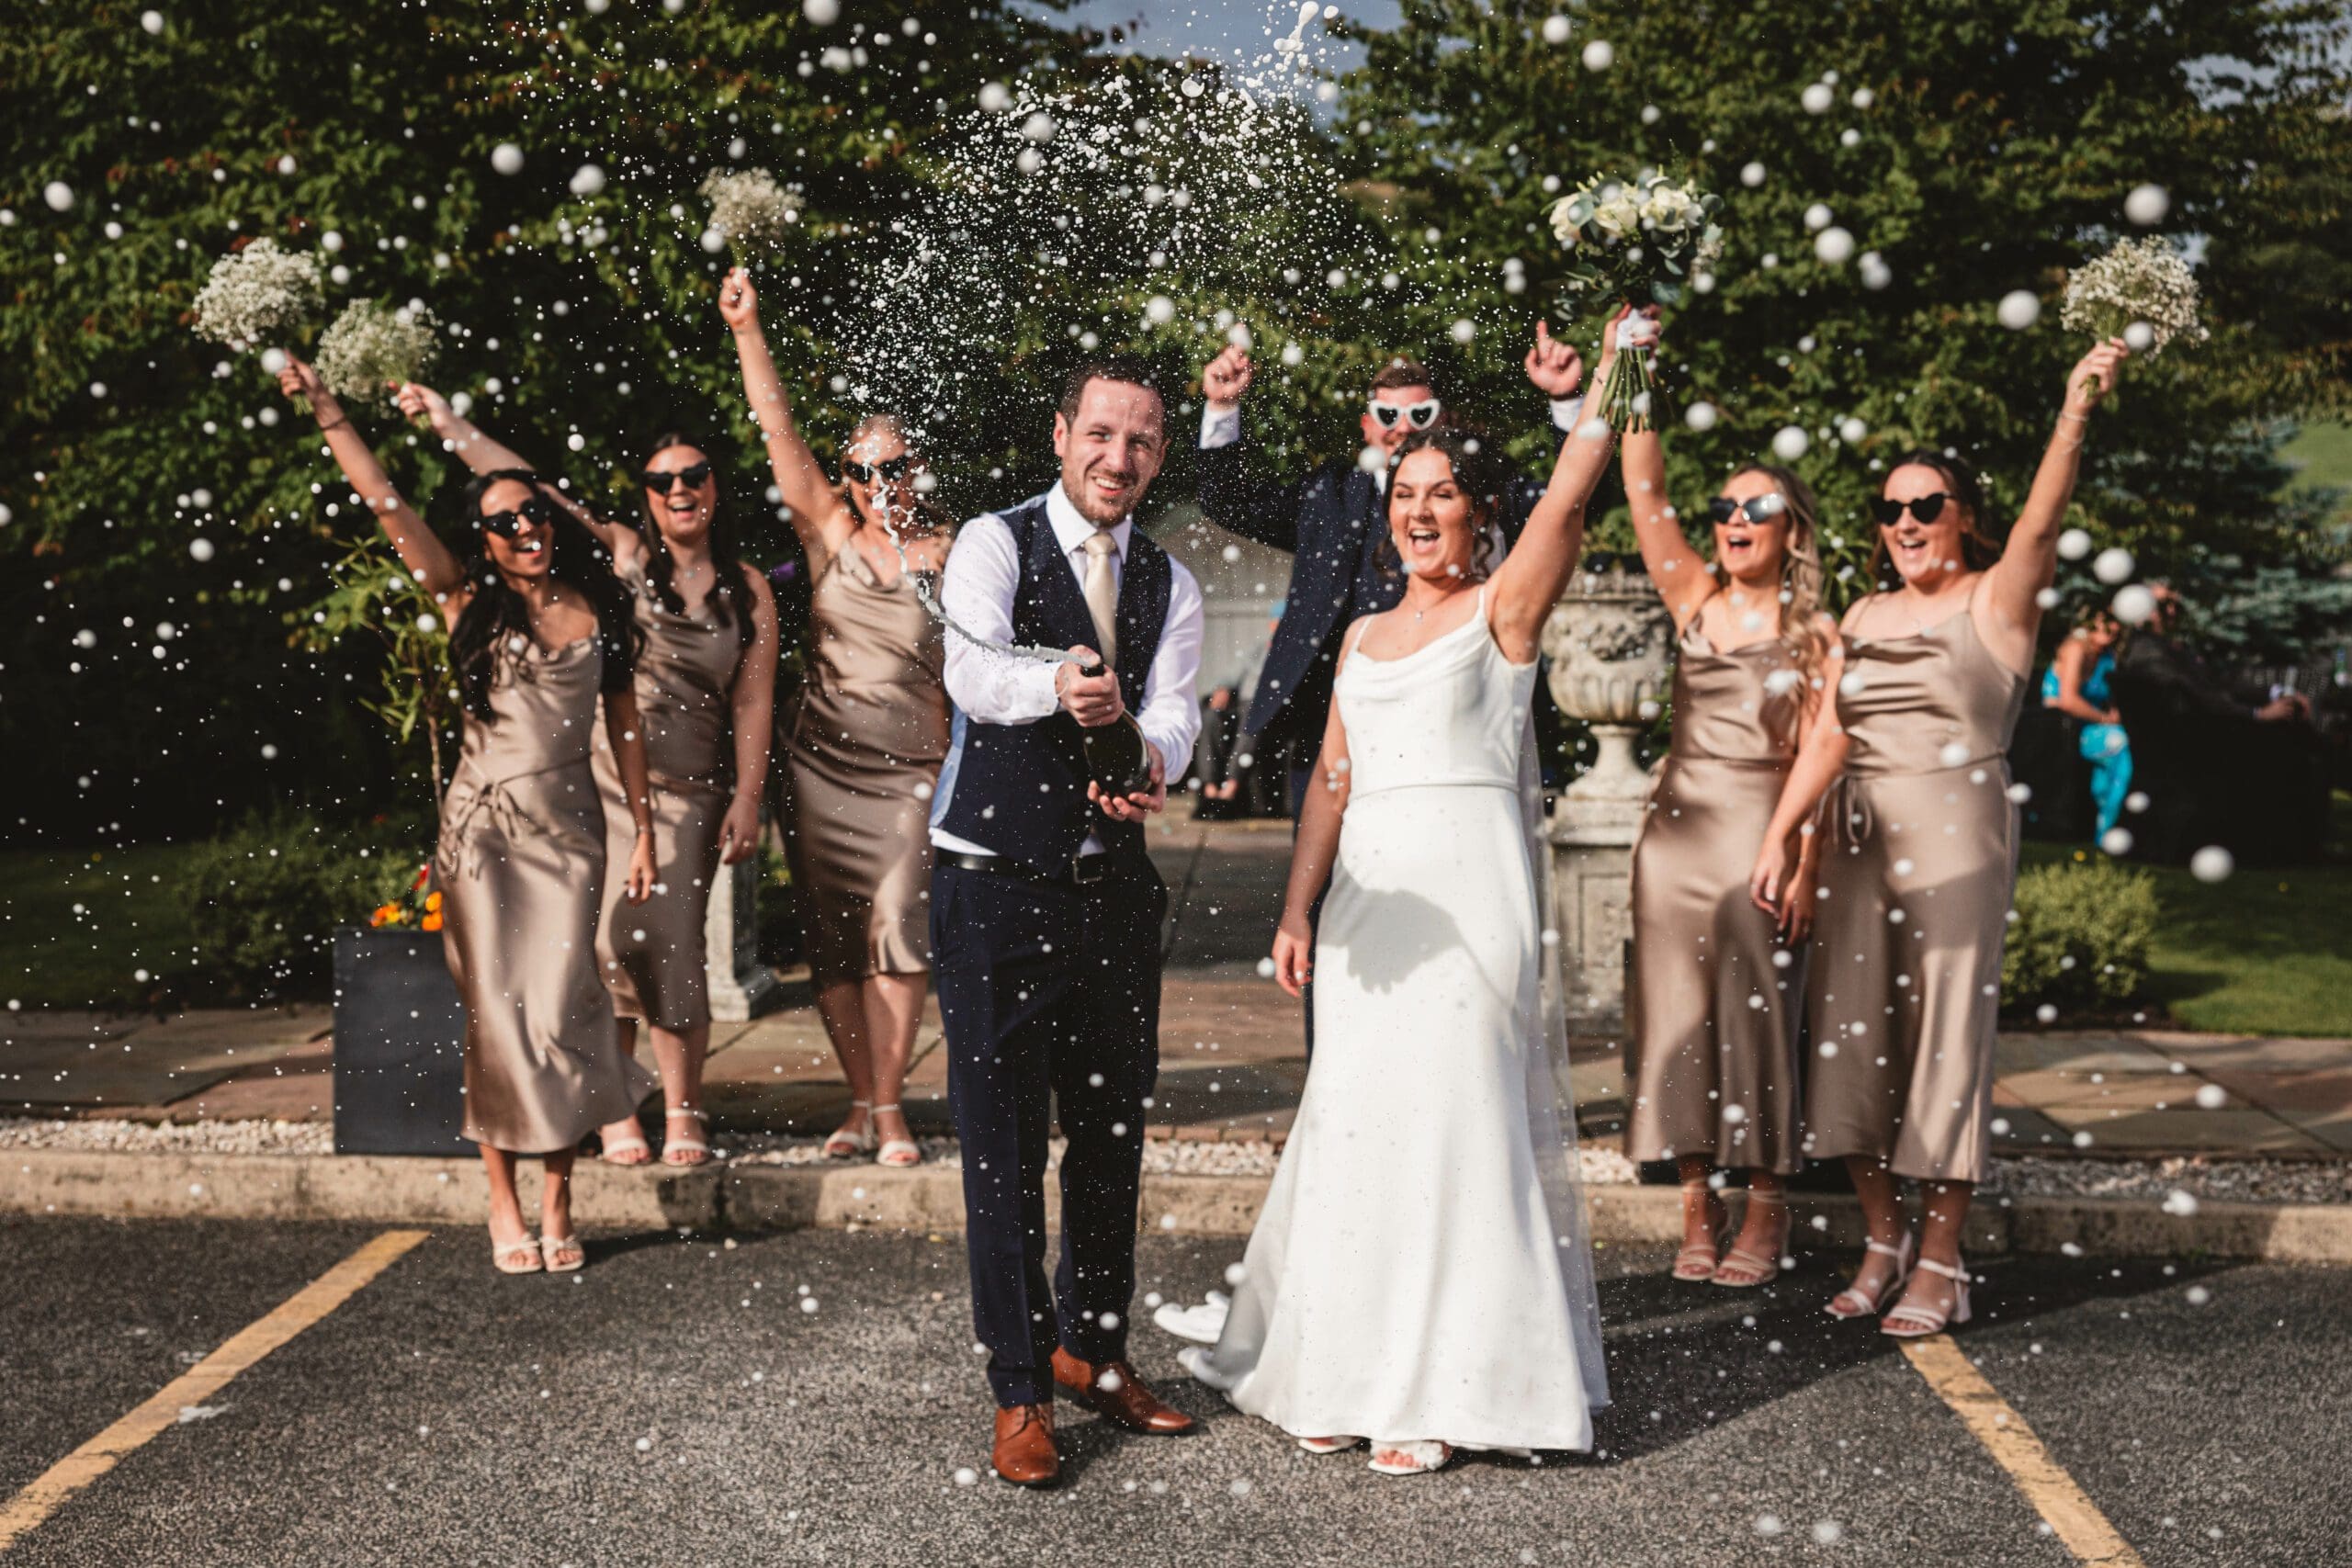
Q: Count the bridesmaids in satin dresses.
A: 5